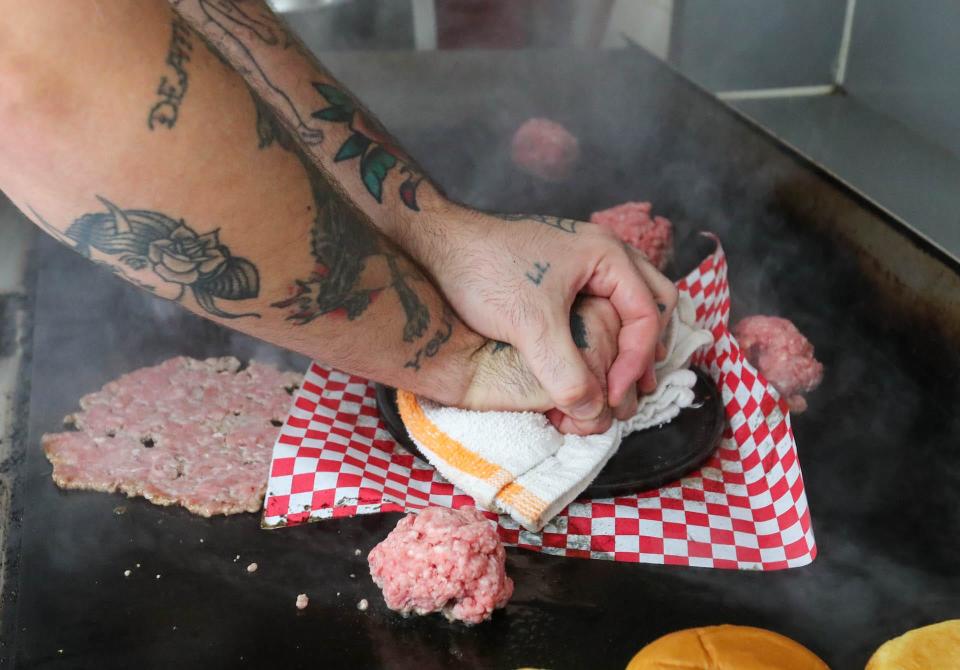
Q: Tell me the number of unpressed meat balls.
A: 4